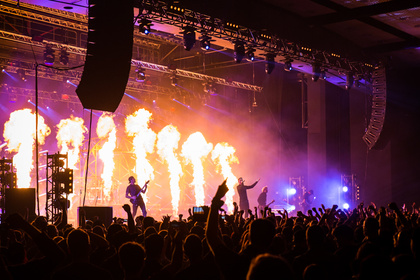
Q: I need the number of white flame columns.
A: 7